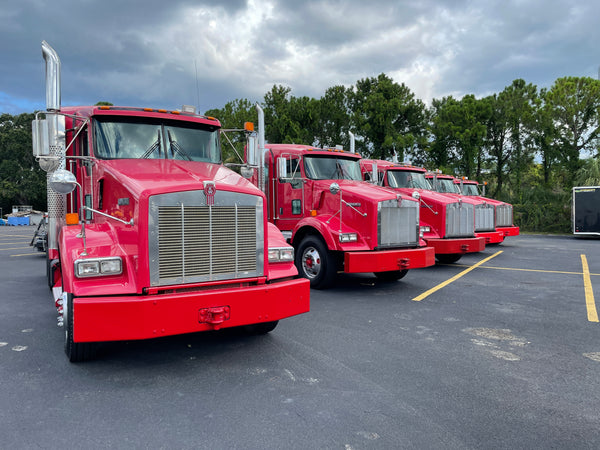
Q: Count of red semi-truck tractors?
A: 5